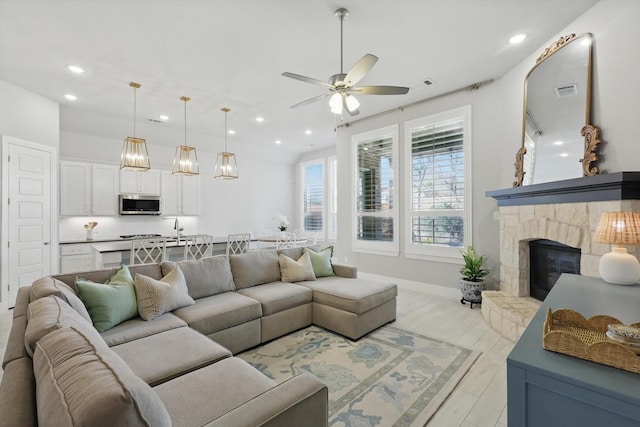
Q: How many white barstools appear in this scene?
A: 3